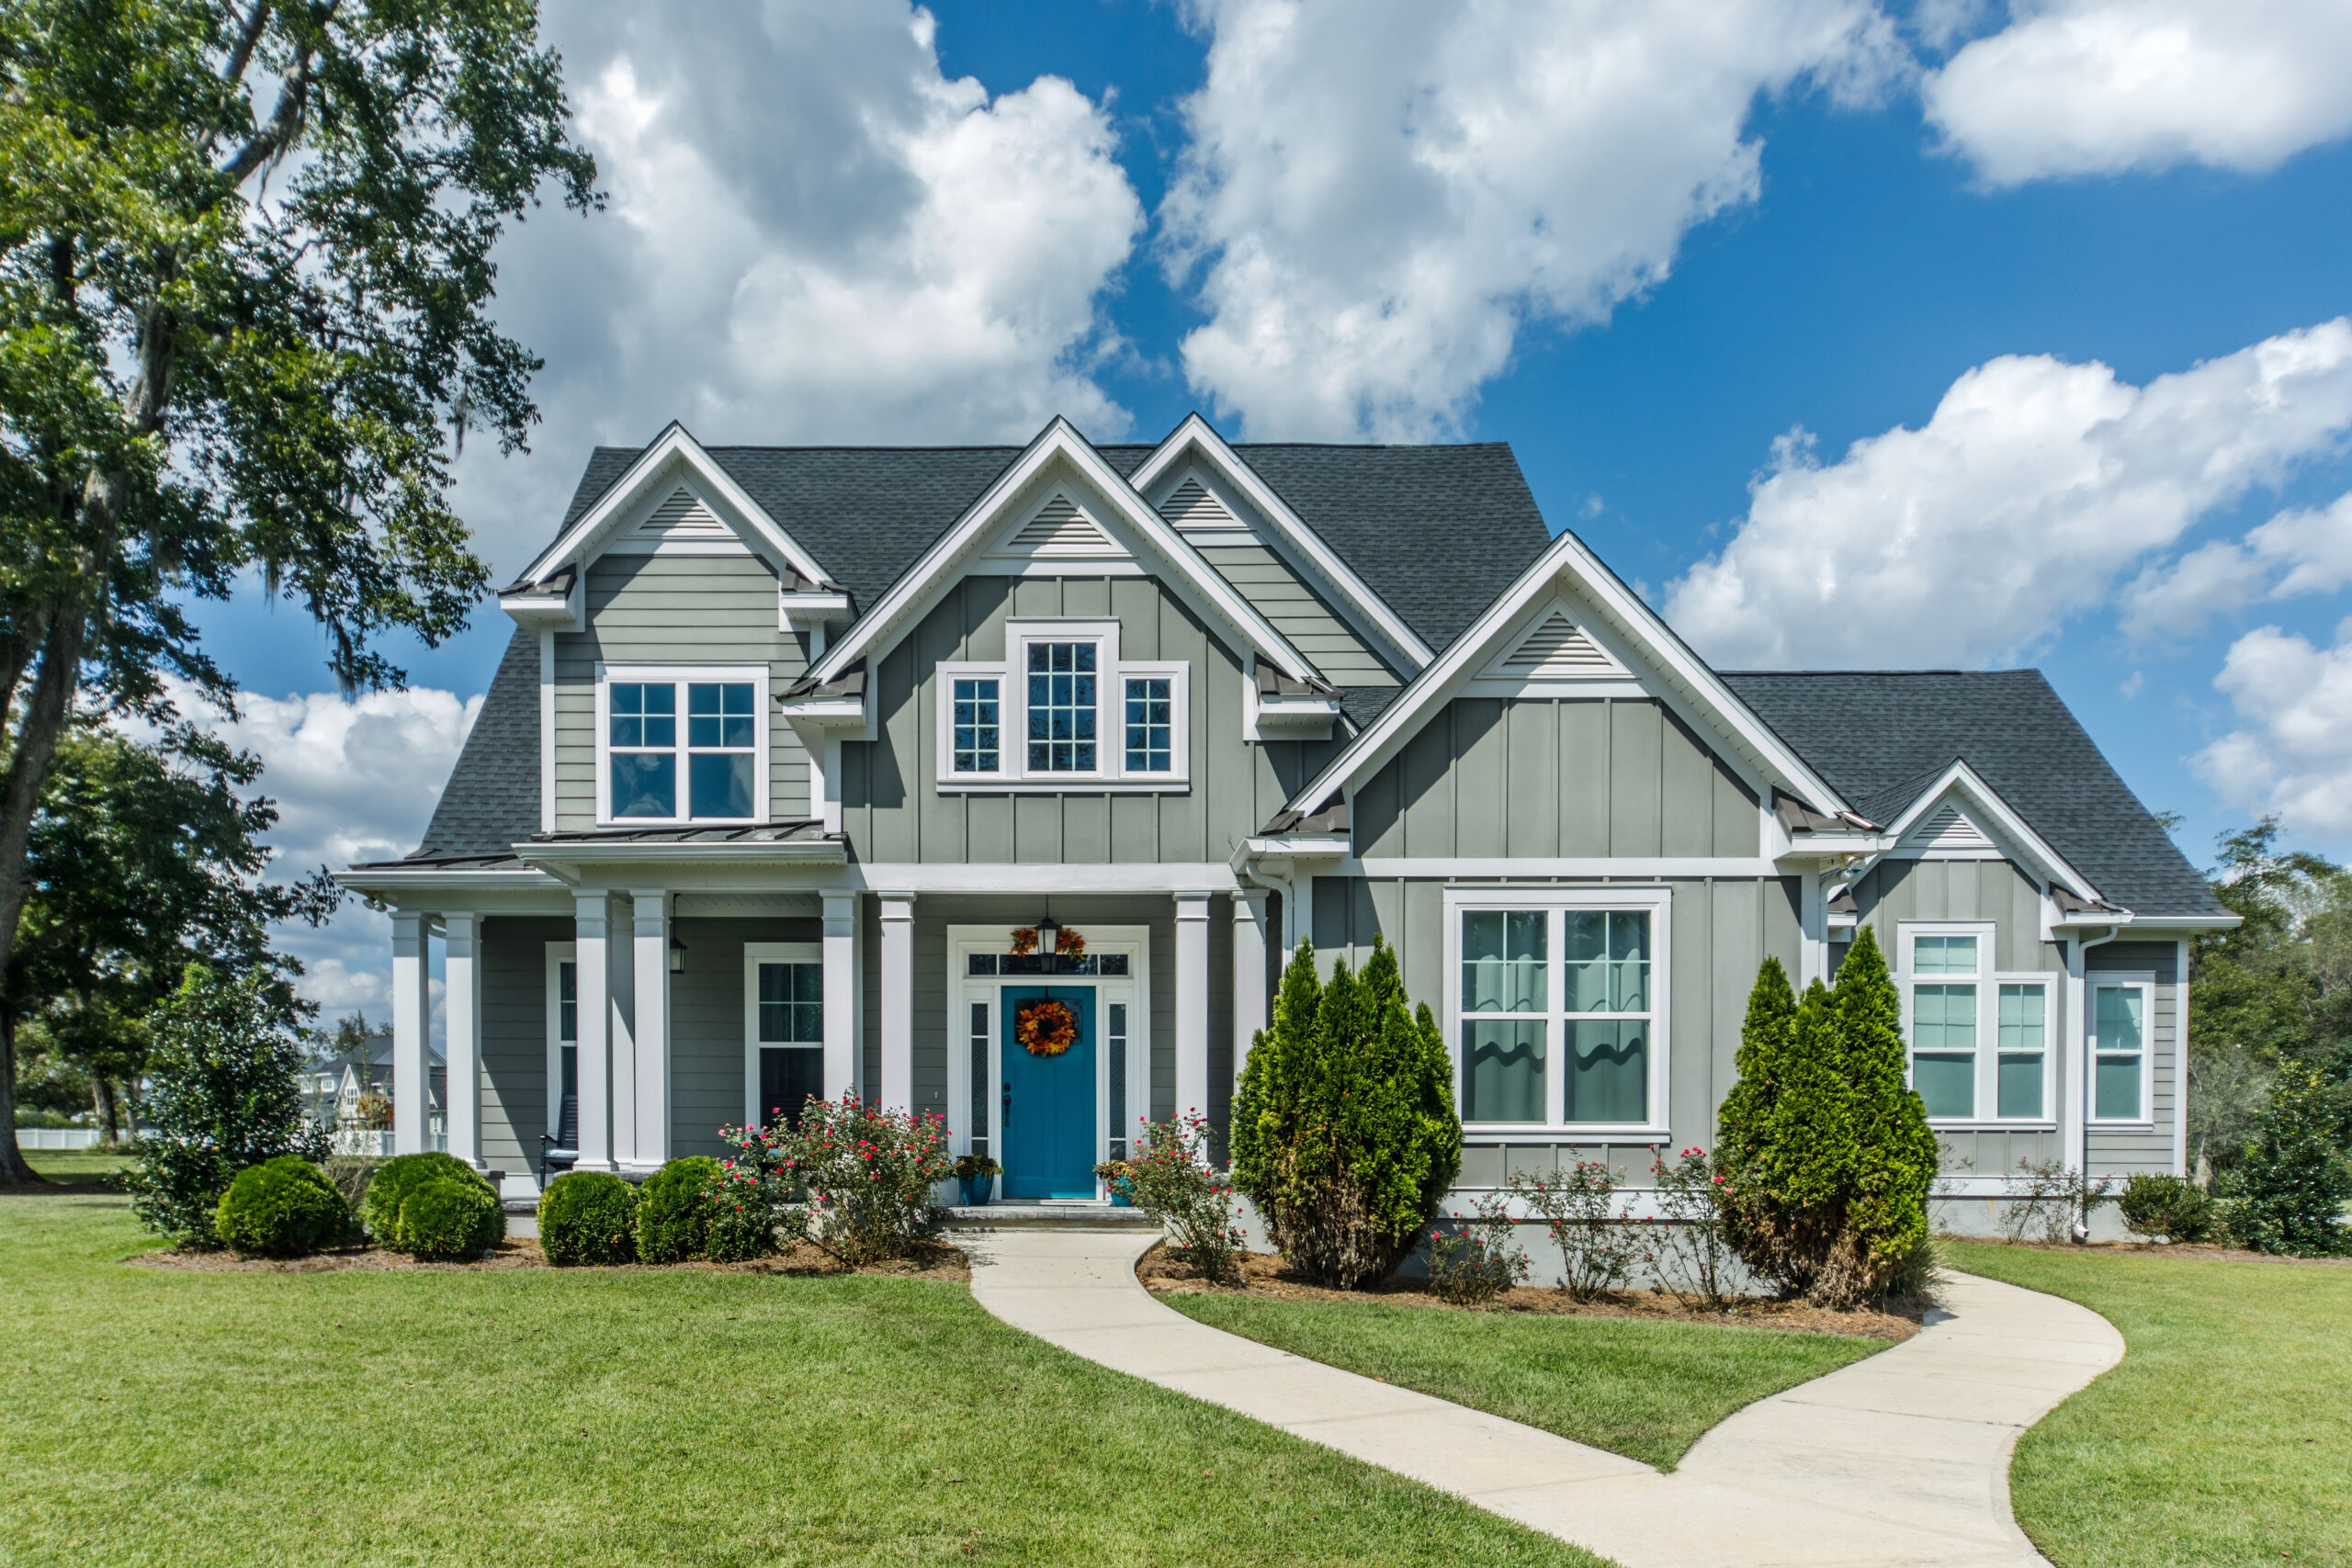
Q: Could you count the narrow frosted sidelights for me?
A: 2